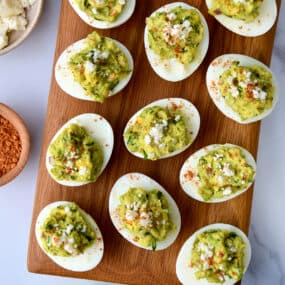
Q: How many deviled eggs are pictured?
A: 11